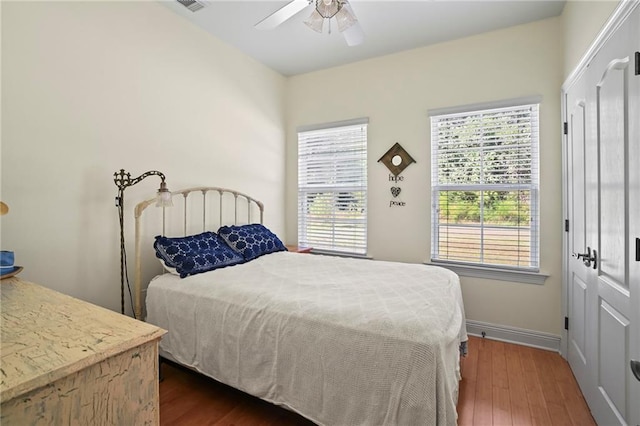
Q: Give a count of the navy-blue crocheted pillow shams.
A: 2